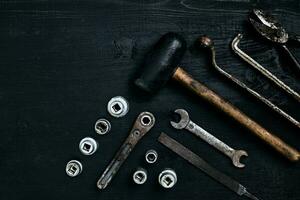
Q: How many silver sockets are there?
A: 7